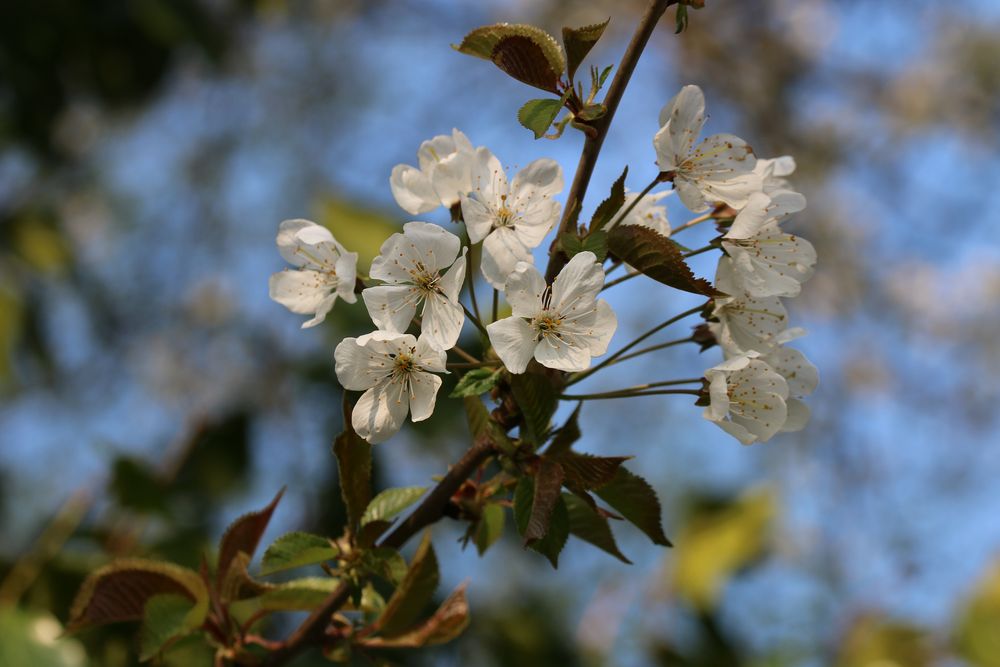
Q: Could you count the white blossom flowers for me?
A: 13